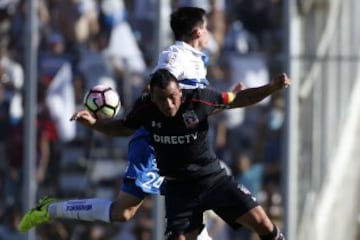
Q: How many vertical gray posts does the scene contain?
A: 3